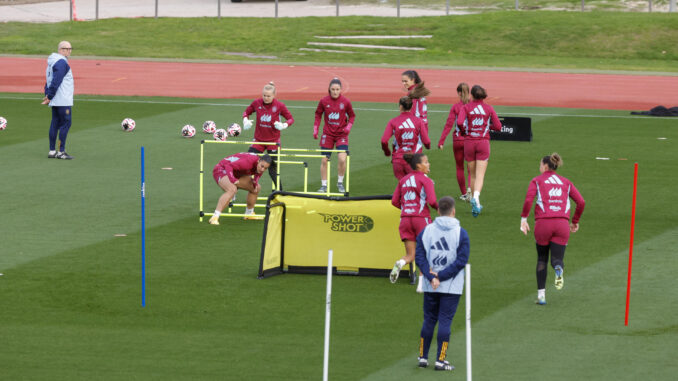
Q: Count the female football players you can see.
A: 9